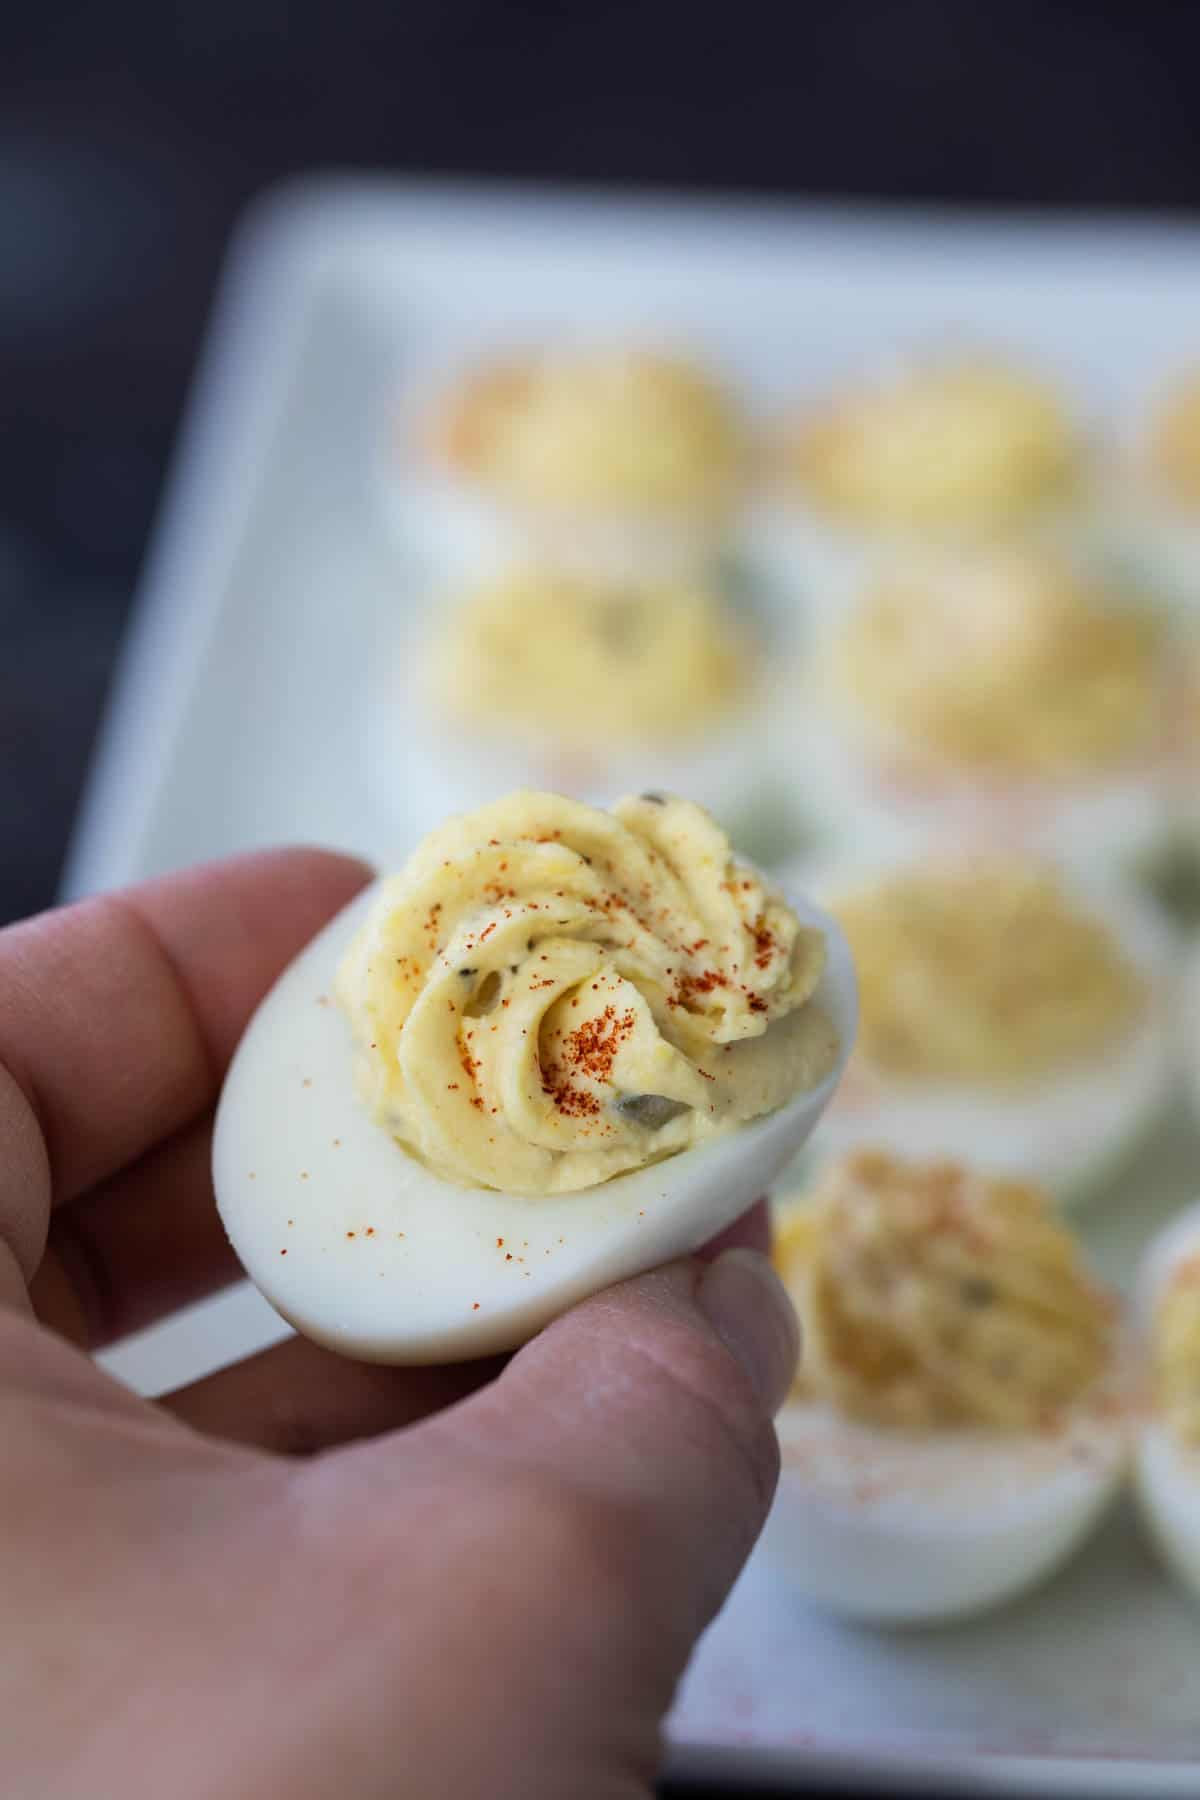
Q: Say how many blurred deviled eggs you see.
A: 8